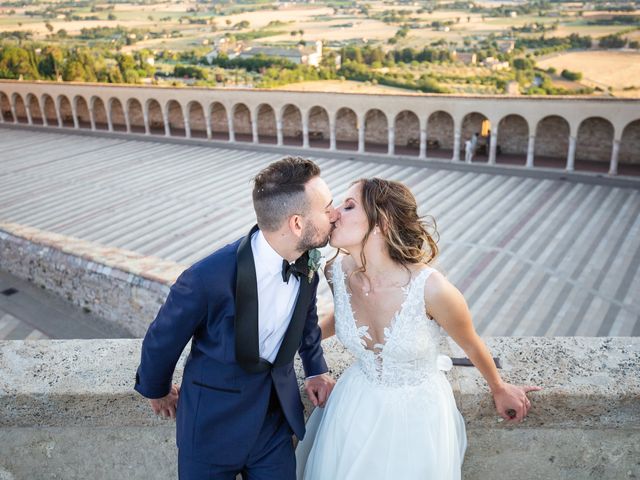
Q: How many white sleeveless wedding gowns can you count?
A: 1